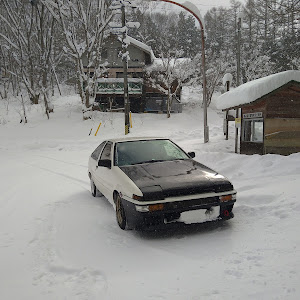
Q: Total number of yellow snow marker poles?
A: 2